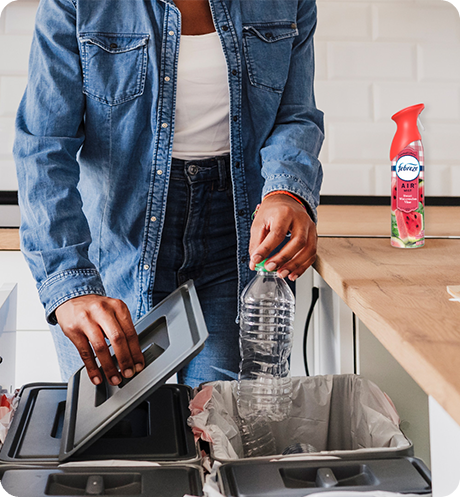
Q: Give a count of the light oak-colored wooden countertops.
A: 1